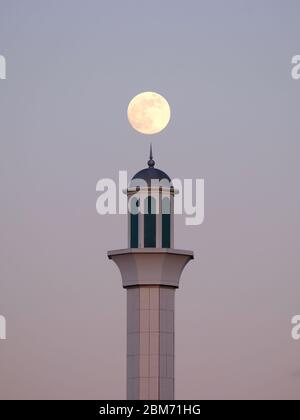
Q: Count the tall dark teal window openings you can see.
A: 3